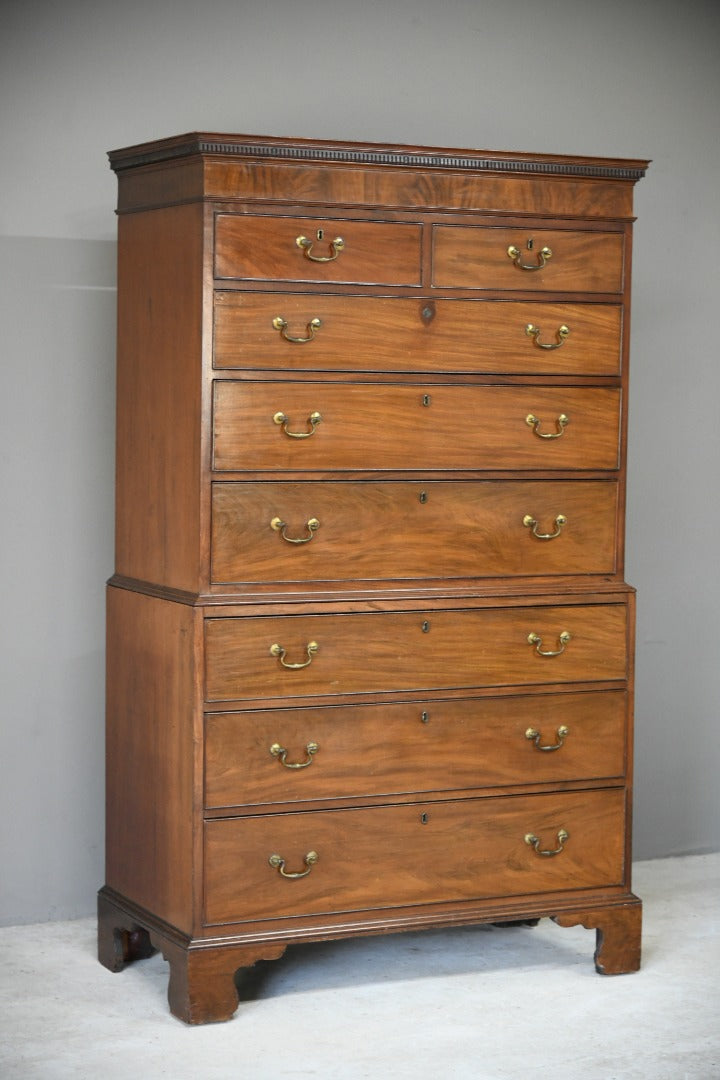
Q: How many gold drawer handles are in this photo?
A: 14